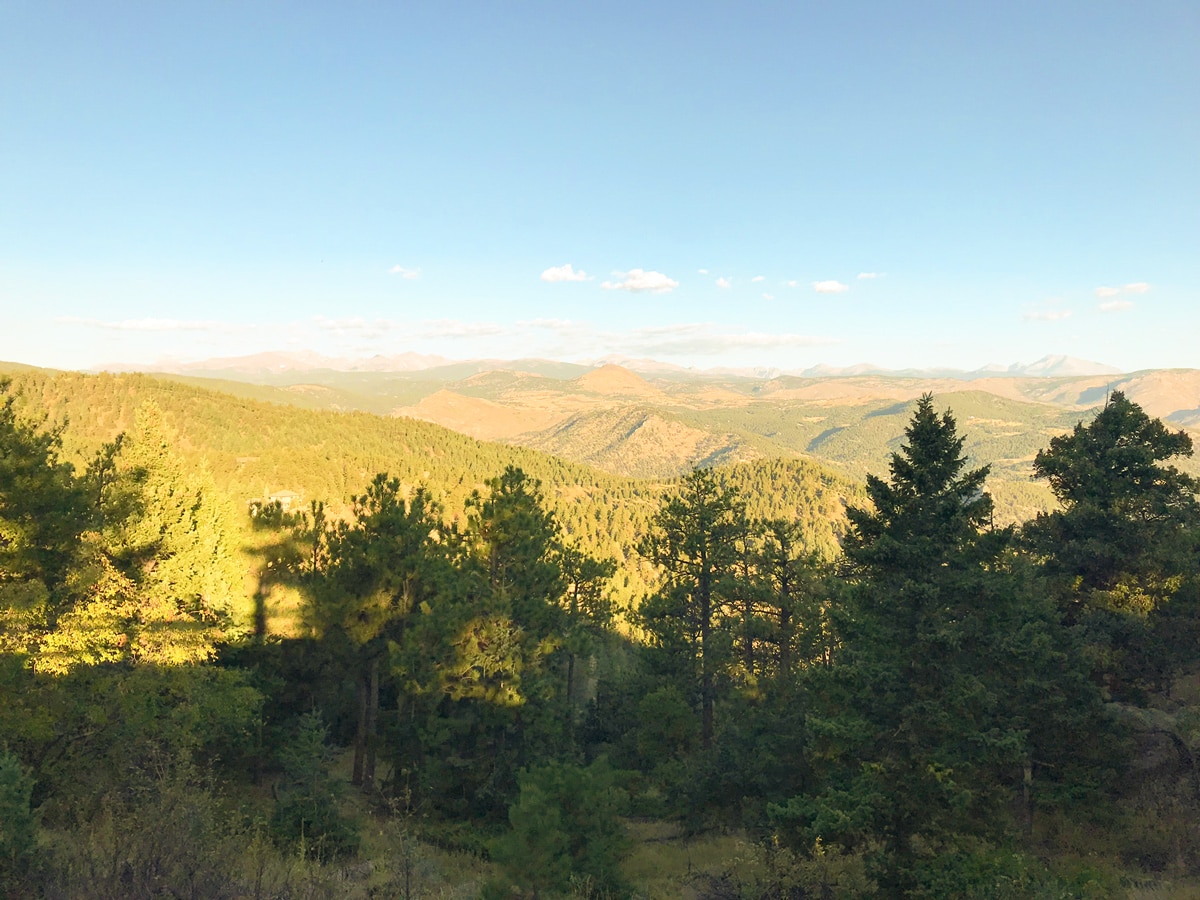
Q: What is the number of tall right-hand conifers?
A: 2